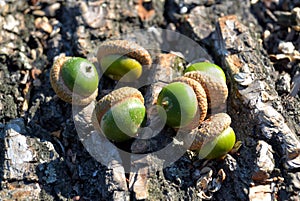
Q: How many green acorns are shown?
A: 6